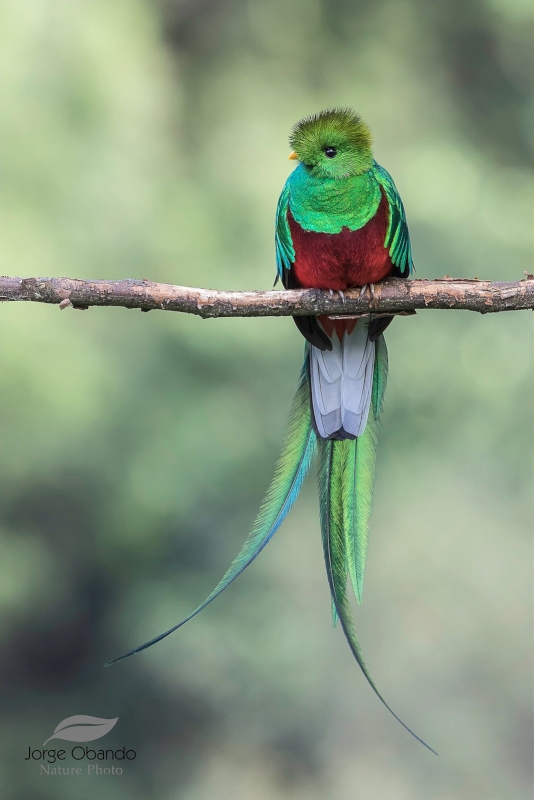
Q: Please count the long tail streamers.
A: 2